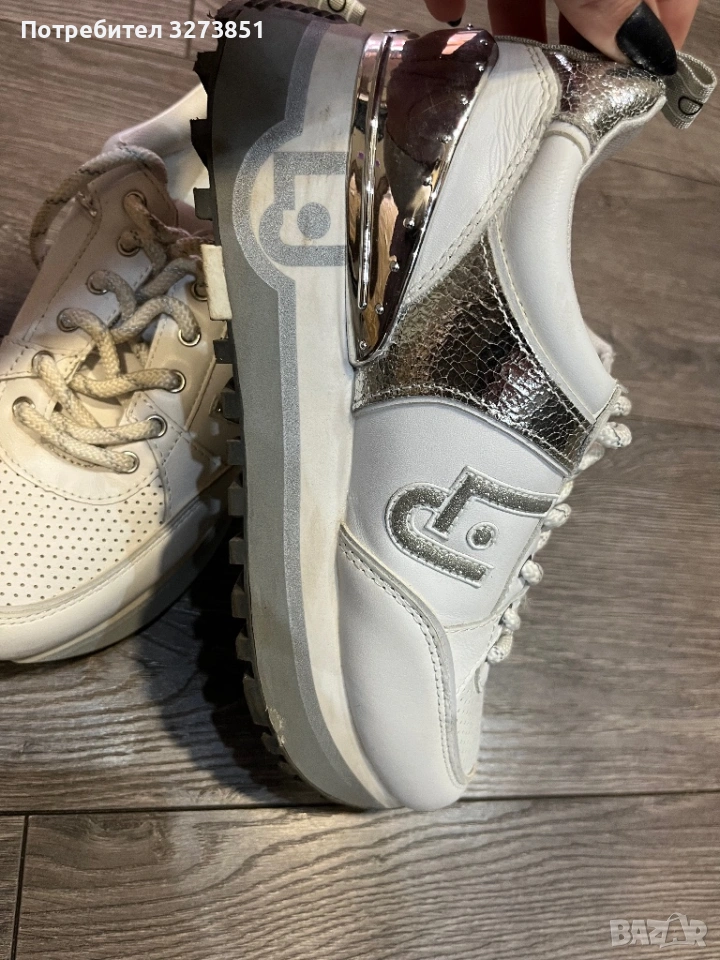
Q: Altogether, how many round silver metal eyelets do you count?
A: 11